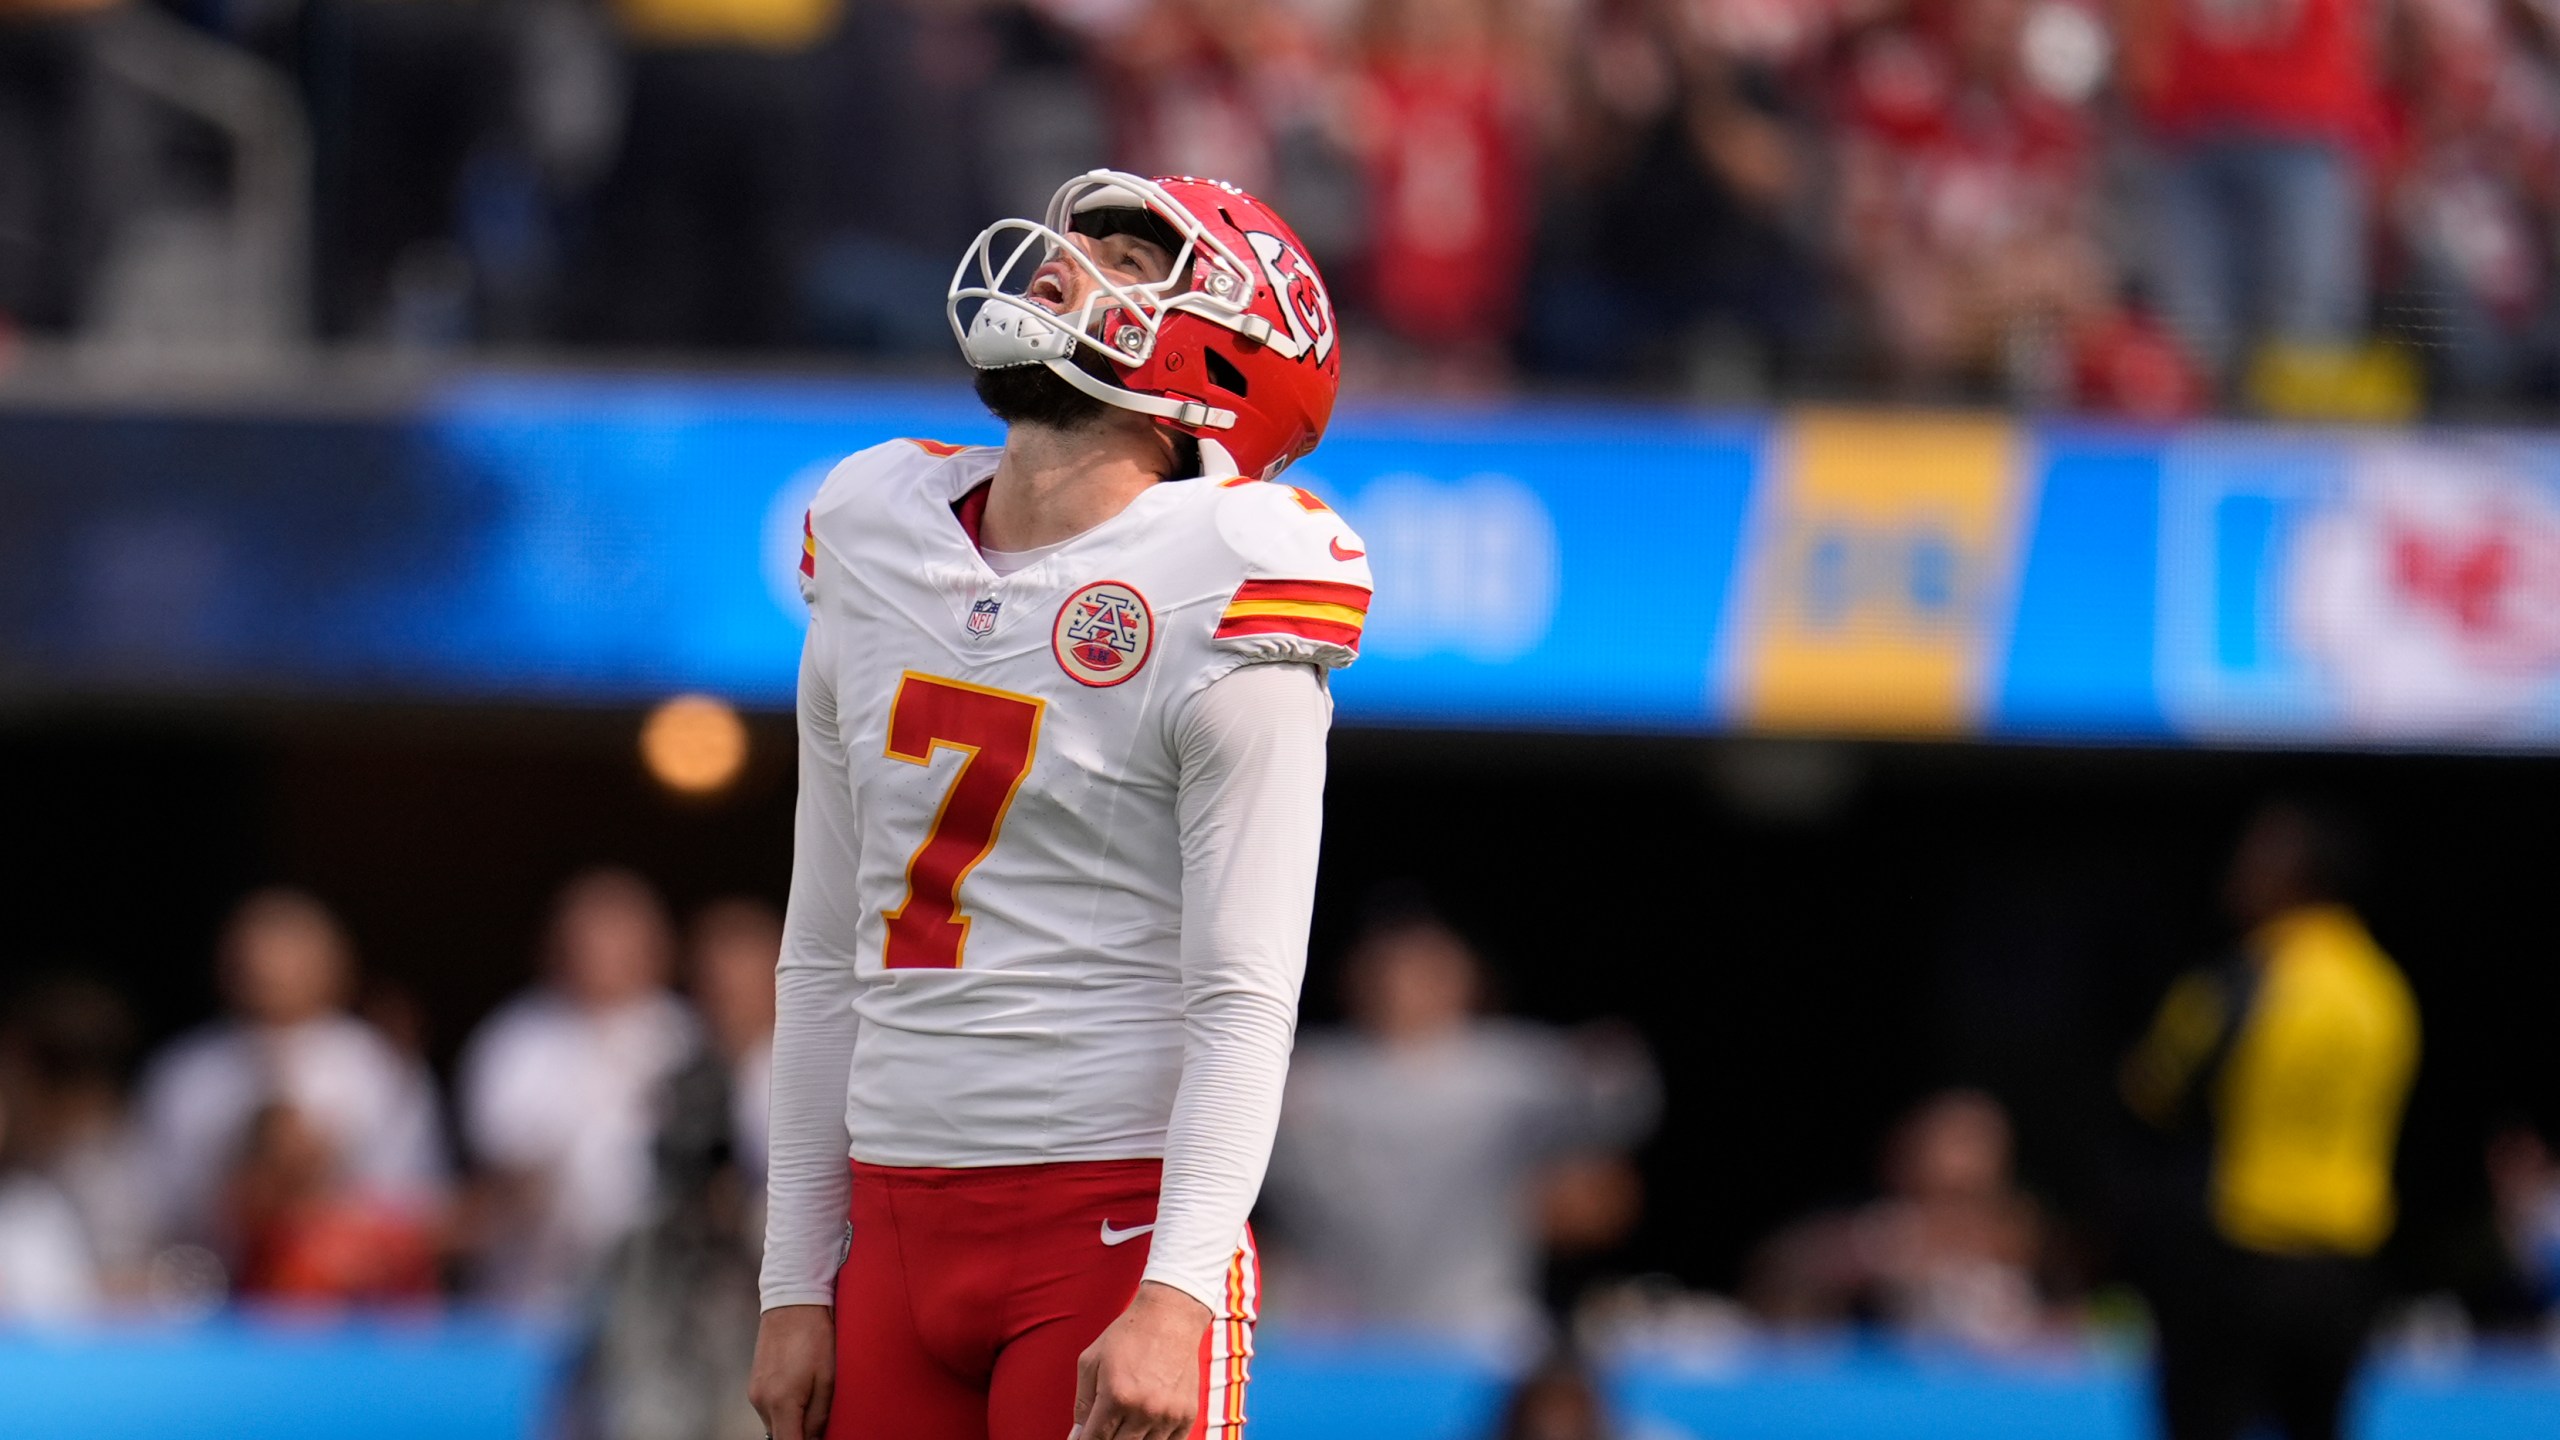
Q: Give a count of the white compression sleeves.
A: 2